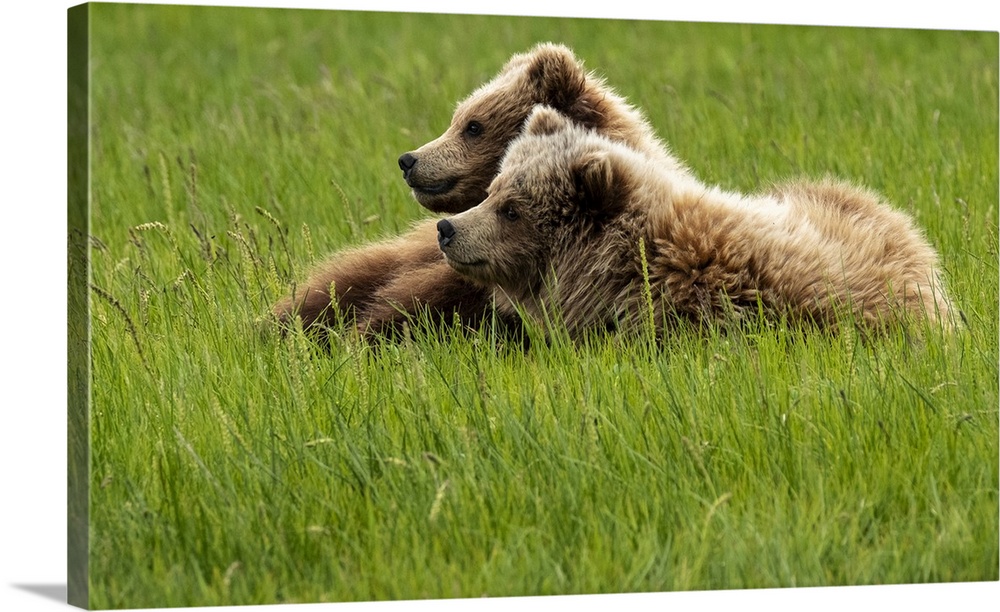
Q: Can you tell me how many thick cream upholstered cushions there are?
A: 0